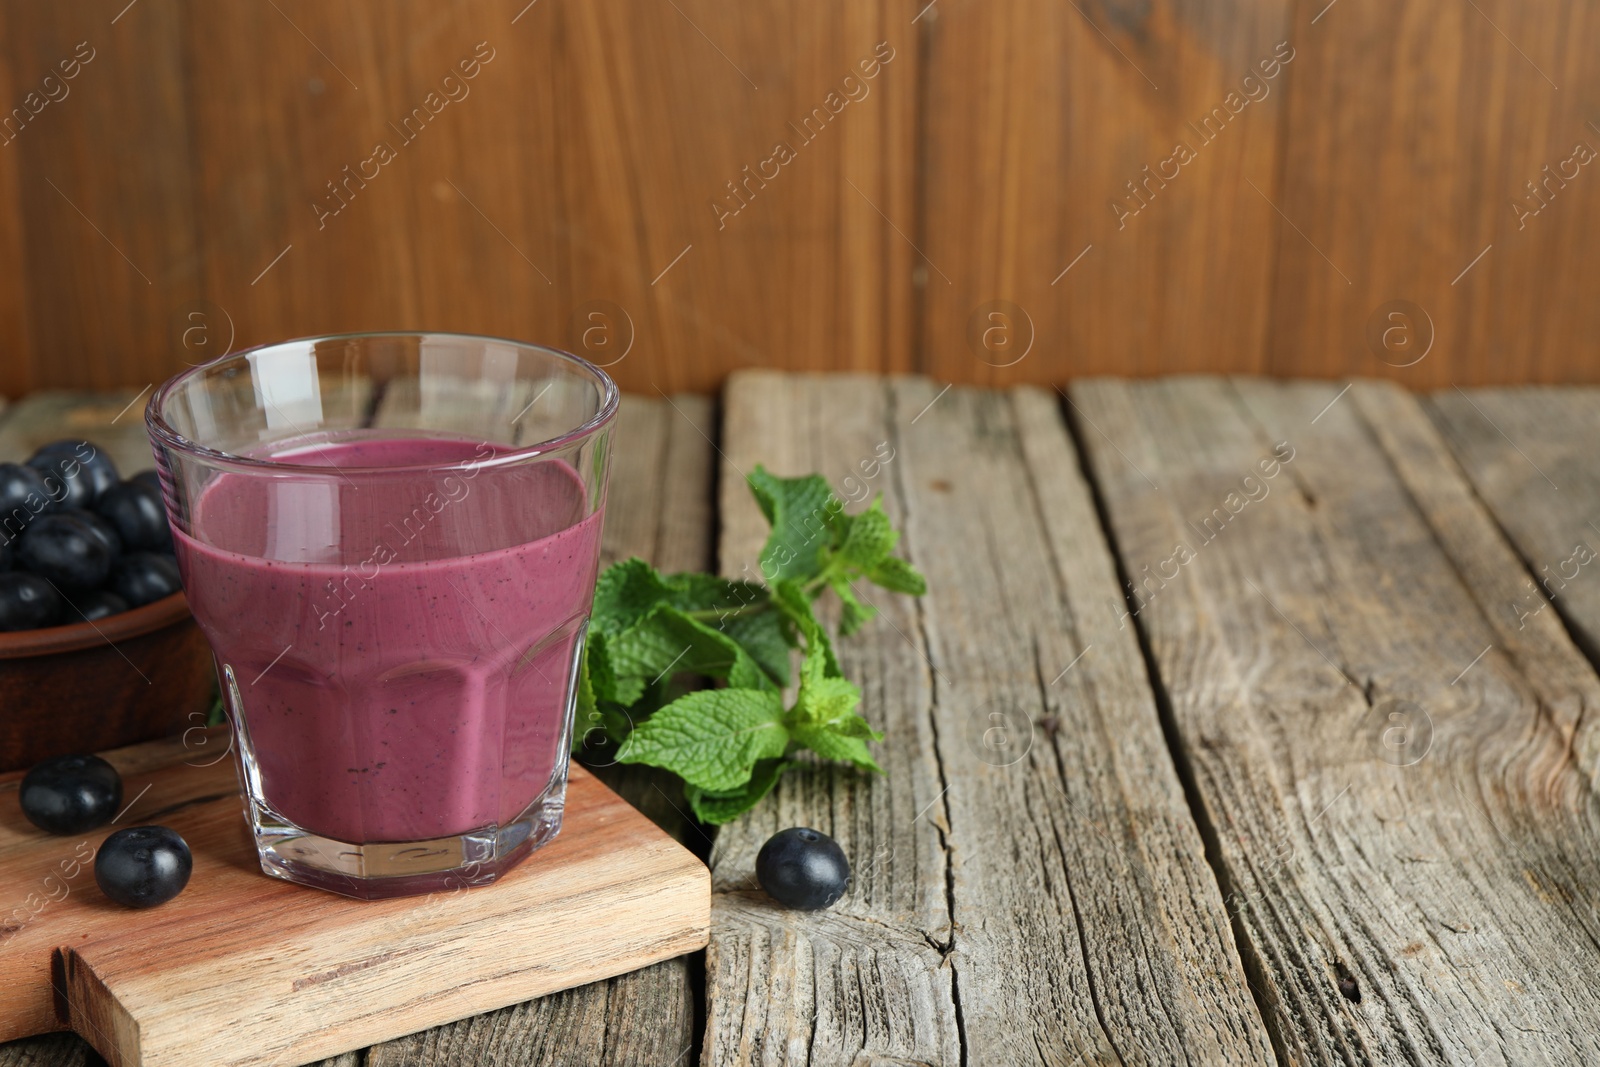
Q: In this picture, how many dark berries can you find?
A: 14